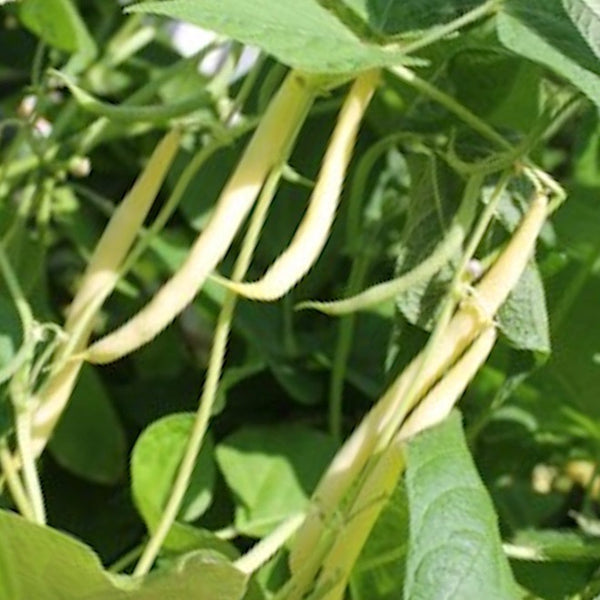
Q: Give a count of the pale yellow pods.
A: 5